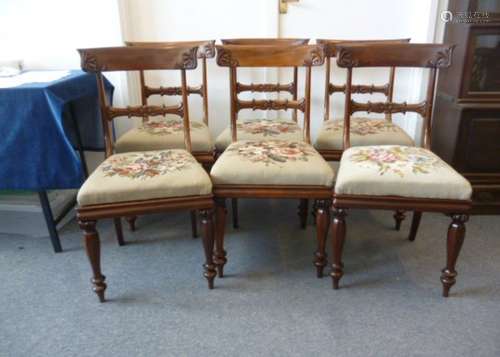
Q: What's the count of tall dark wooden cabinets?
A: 1